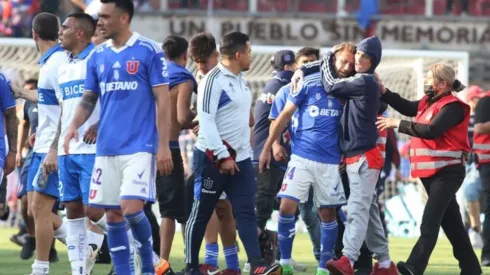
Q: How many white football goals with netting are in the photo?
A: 1